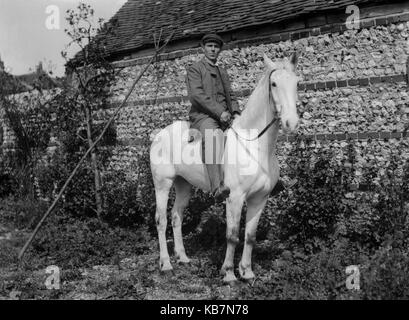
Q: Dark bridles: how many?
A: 1